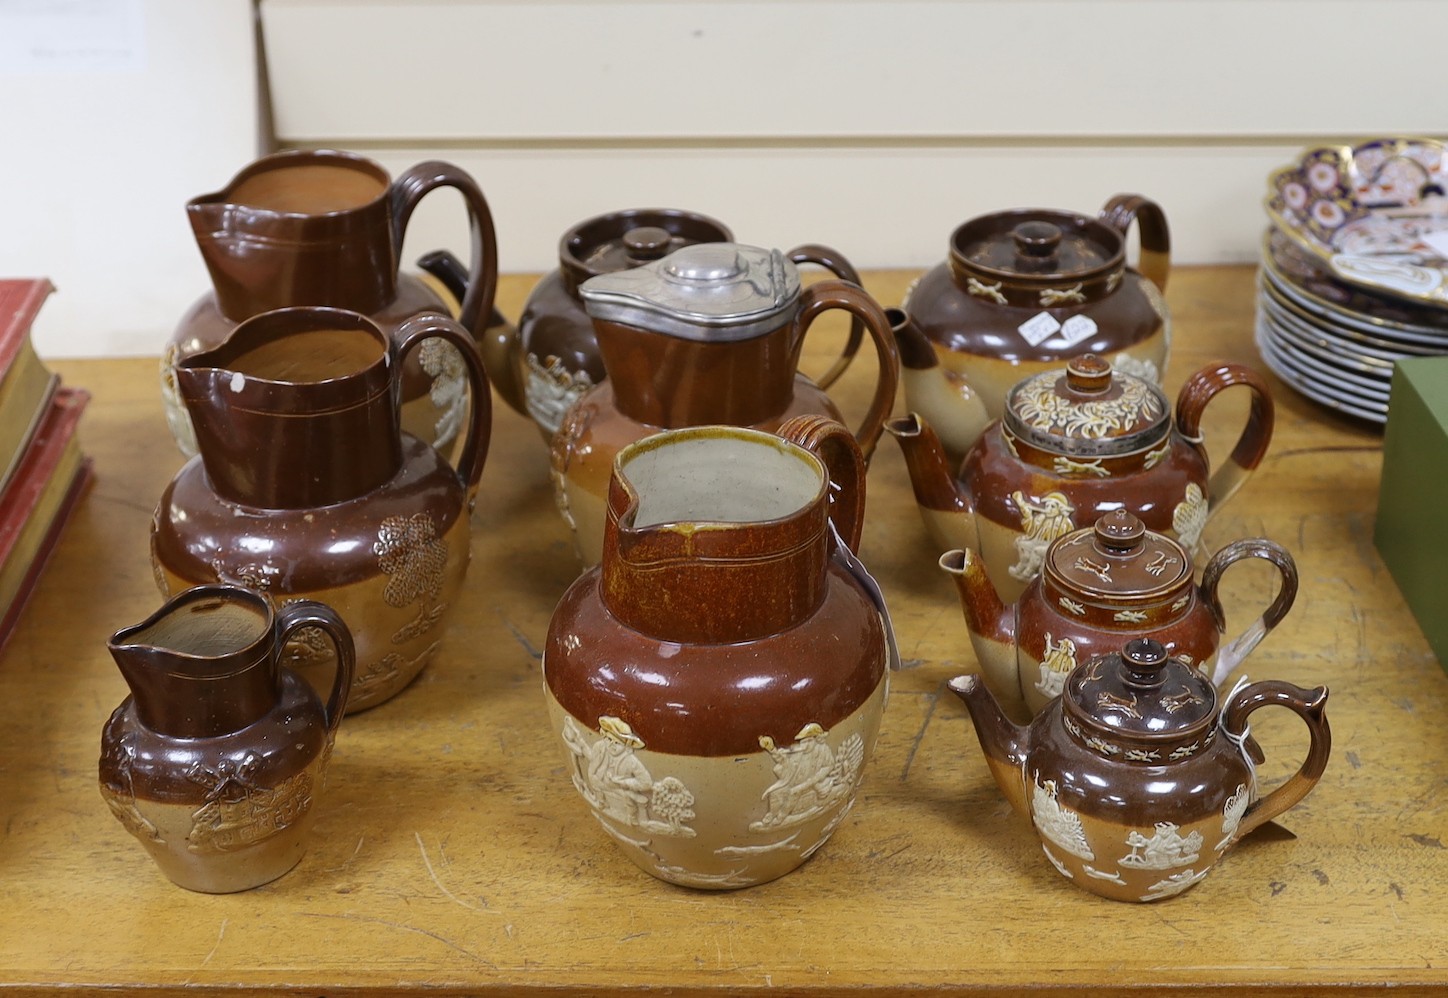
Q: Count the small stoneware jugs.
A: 1